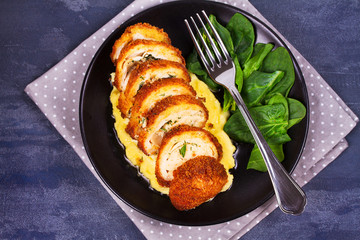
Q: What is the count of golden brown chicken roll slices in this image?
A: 7